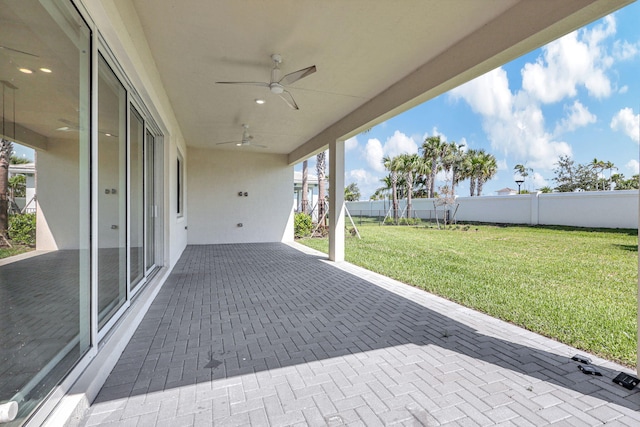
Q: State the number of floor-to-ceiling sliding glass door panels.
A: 4